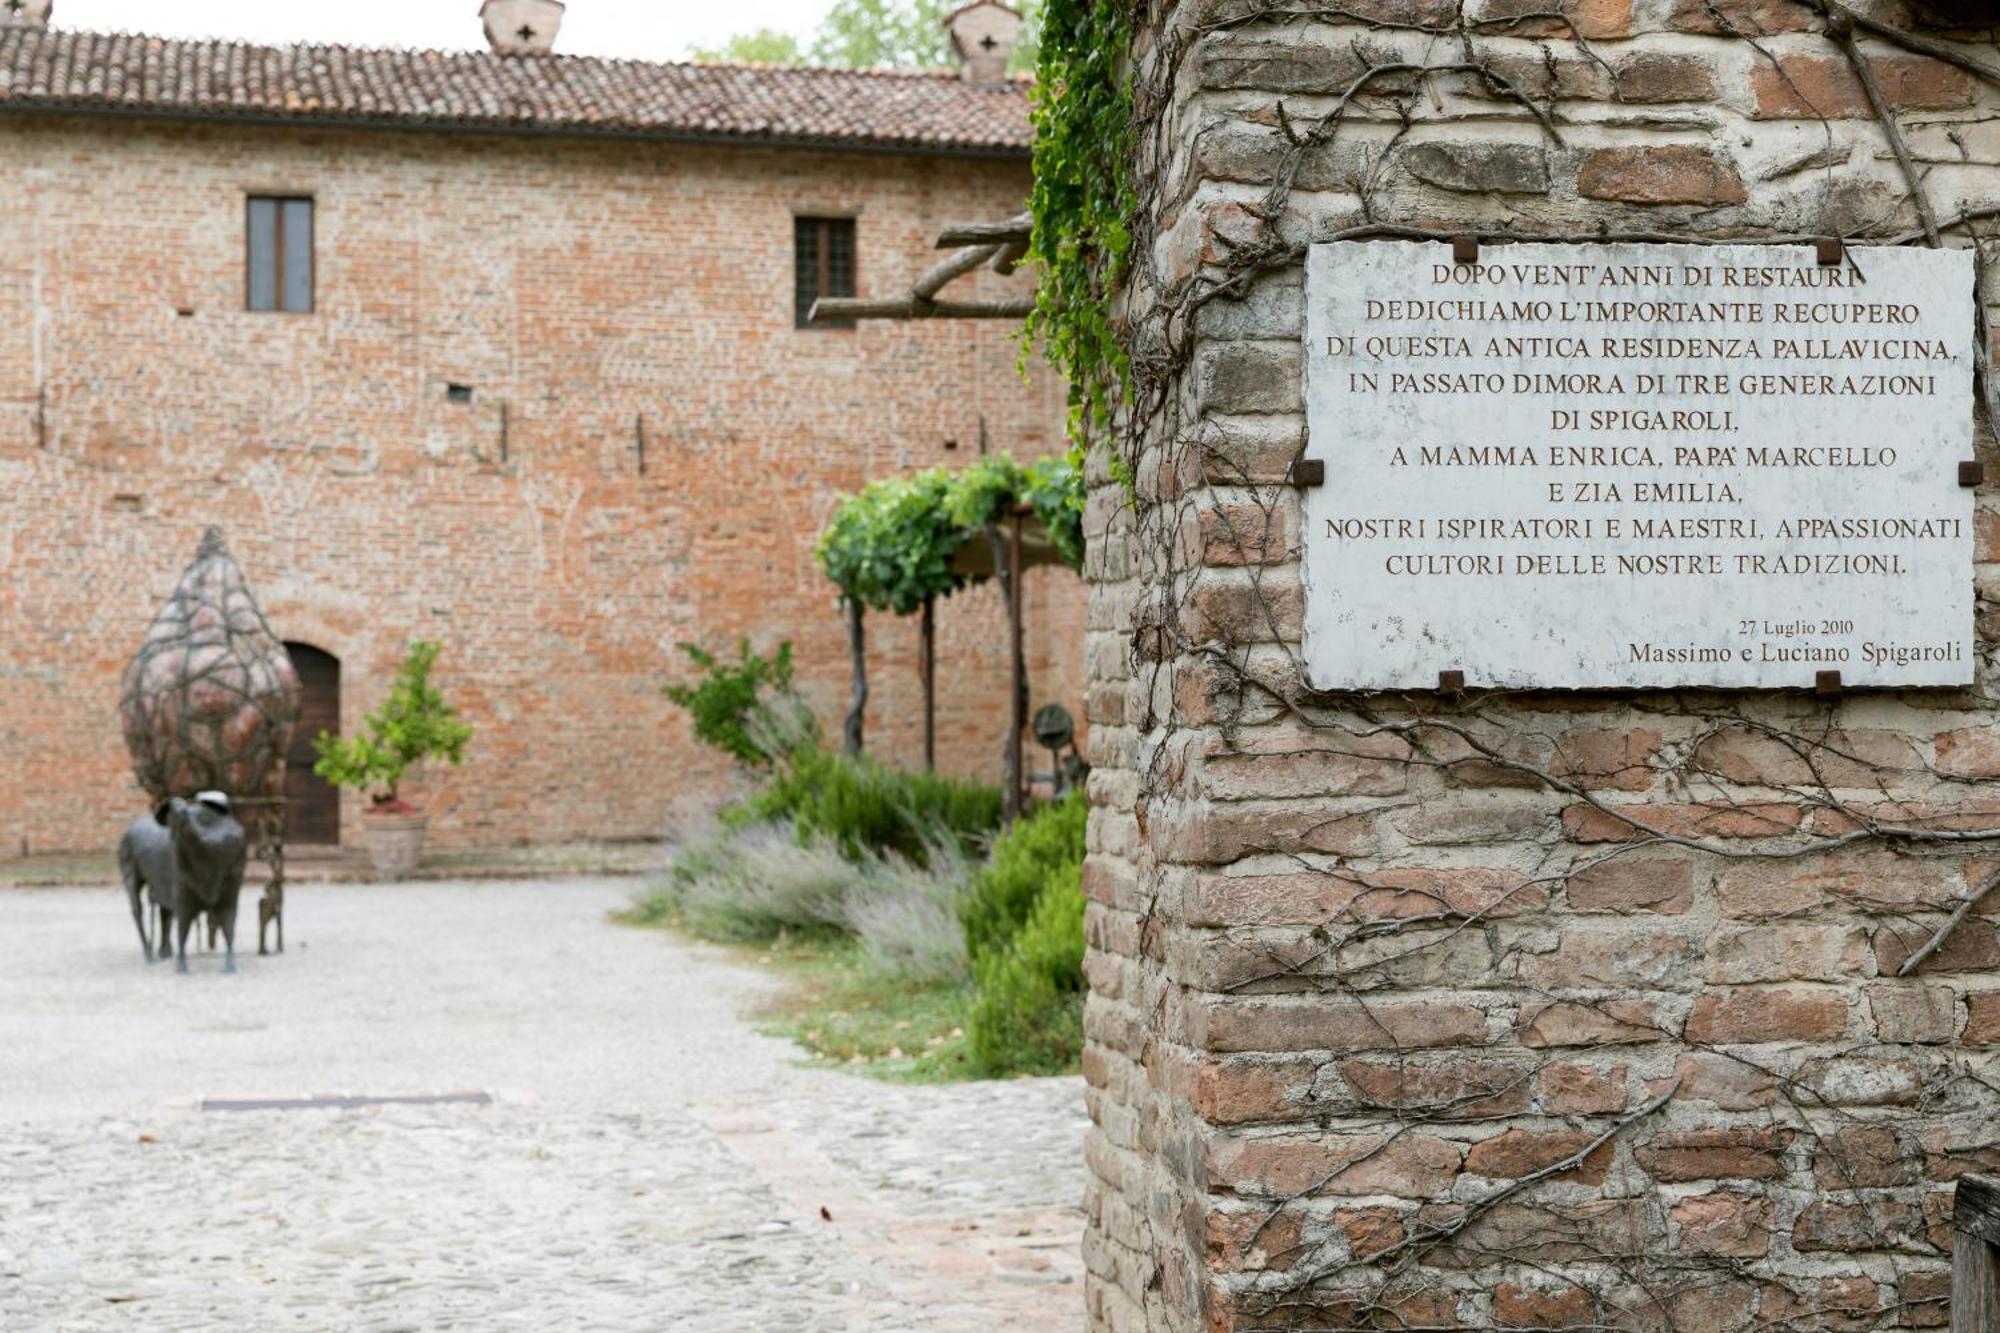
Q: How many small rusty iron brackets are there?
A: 6